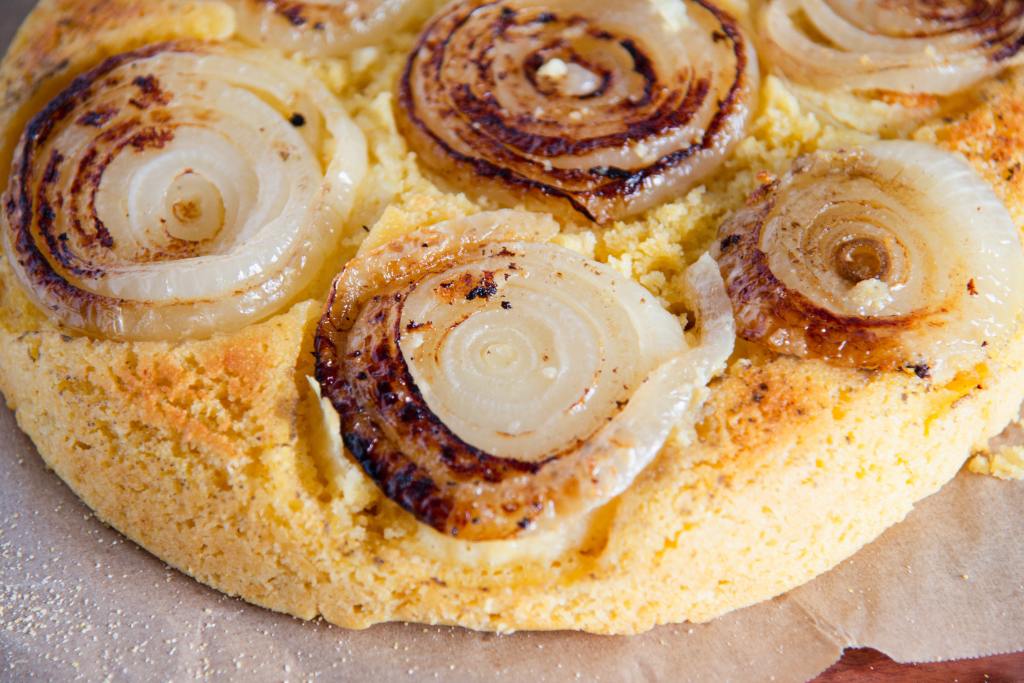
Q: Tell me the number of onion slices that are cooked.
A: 6